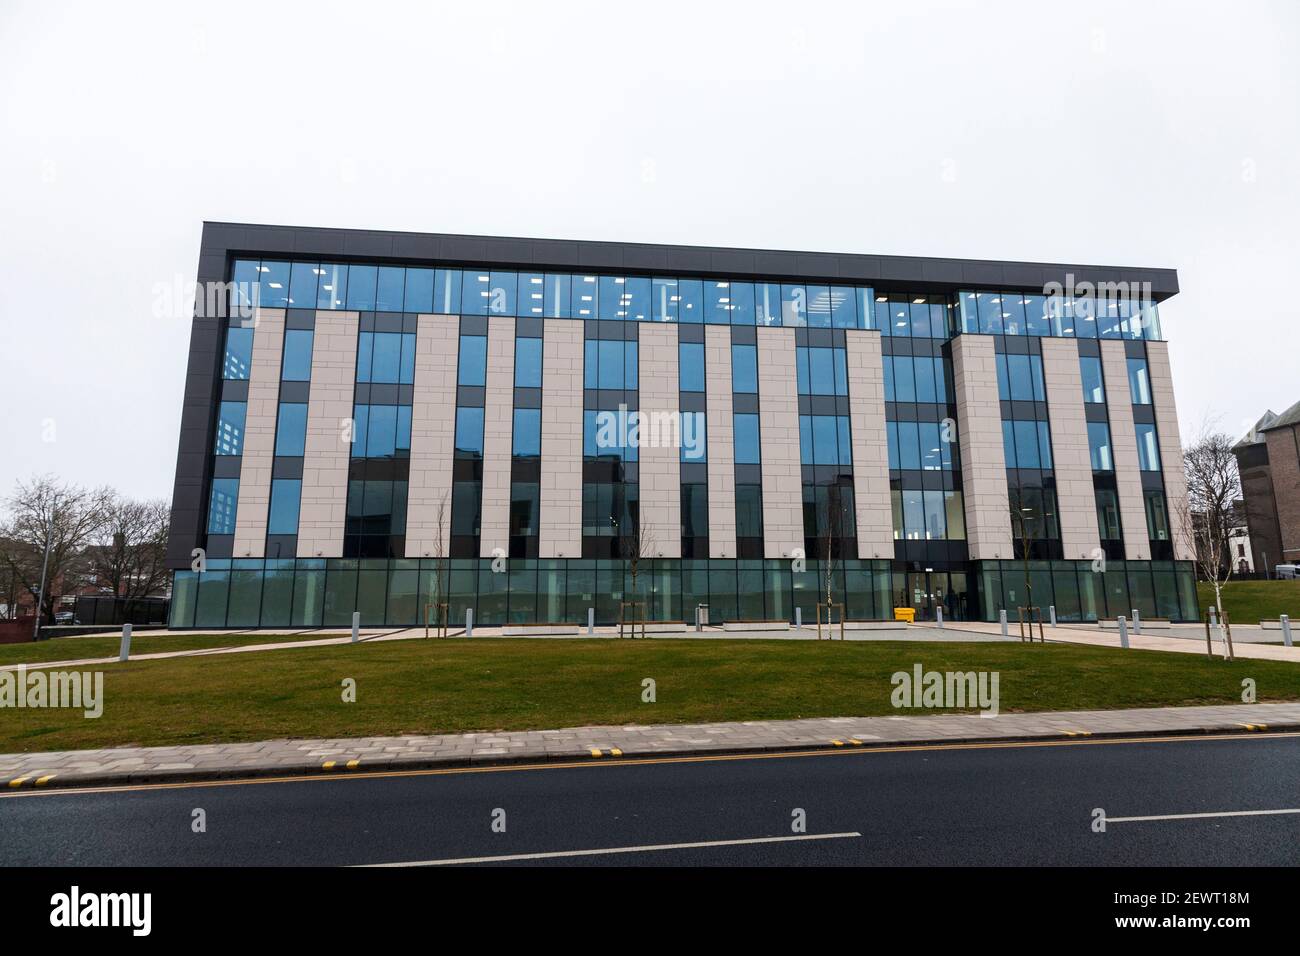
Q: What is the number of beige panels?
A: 13